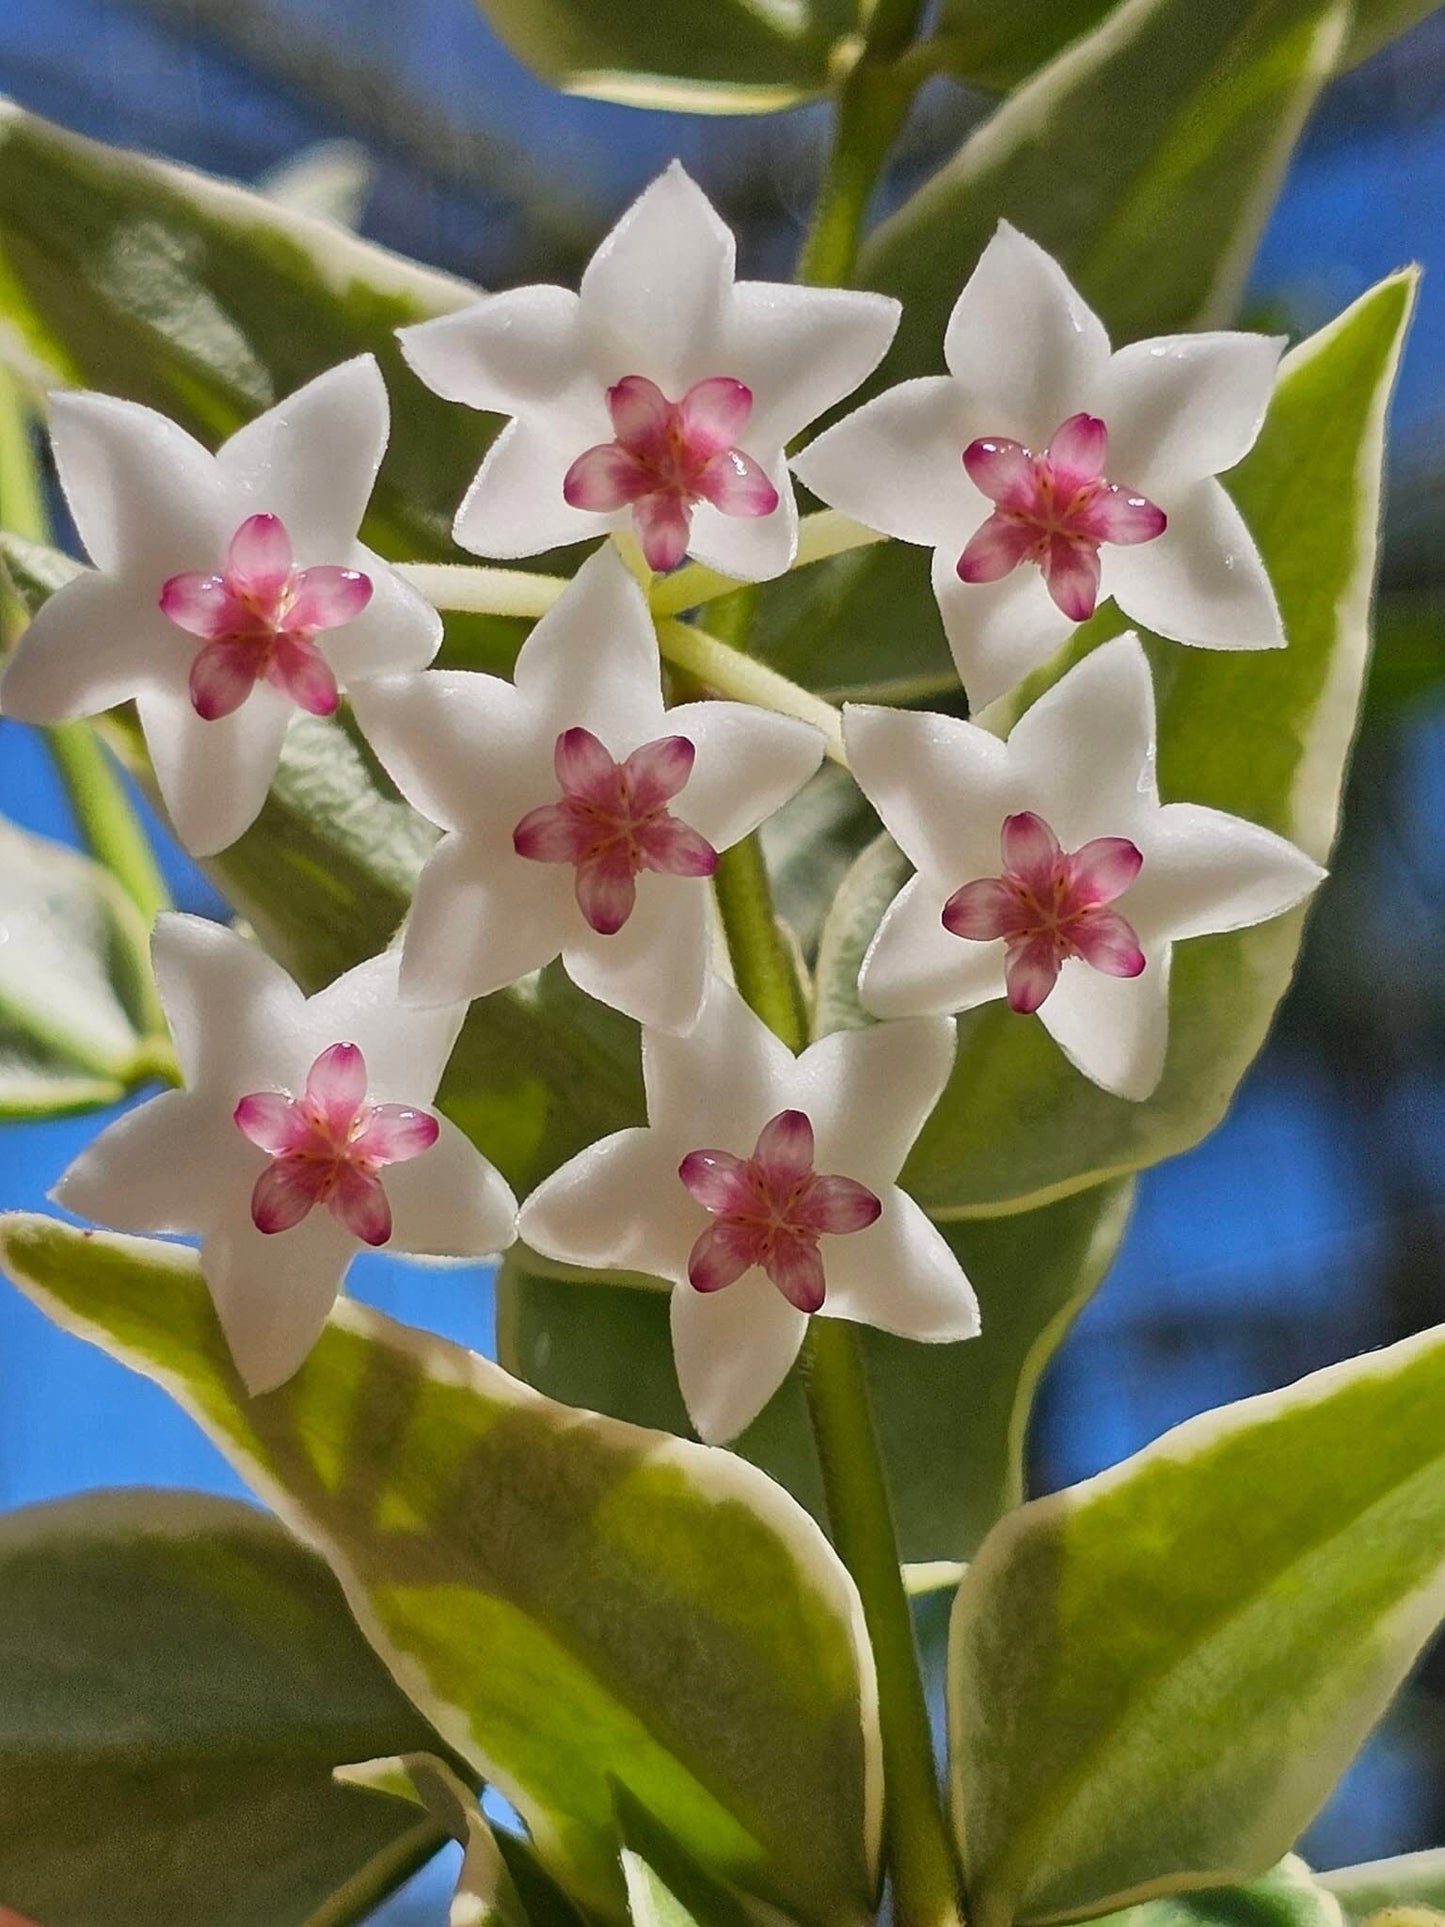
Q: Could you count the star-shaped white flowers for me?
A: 7